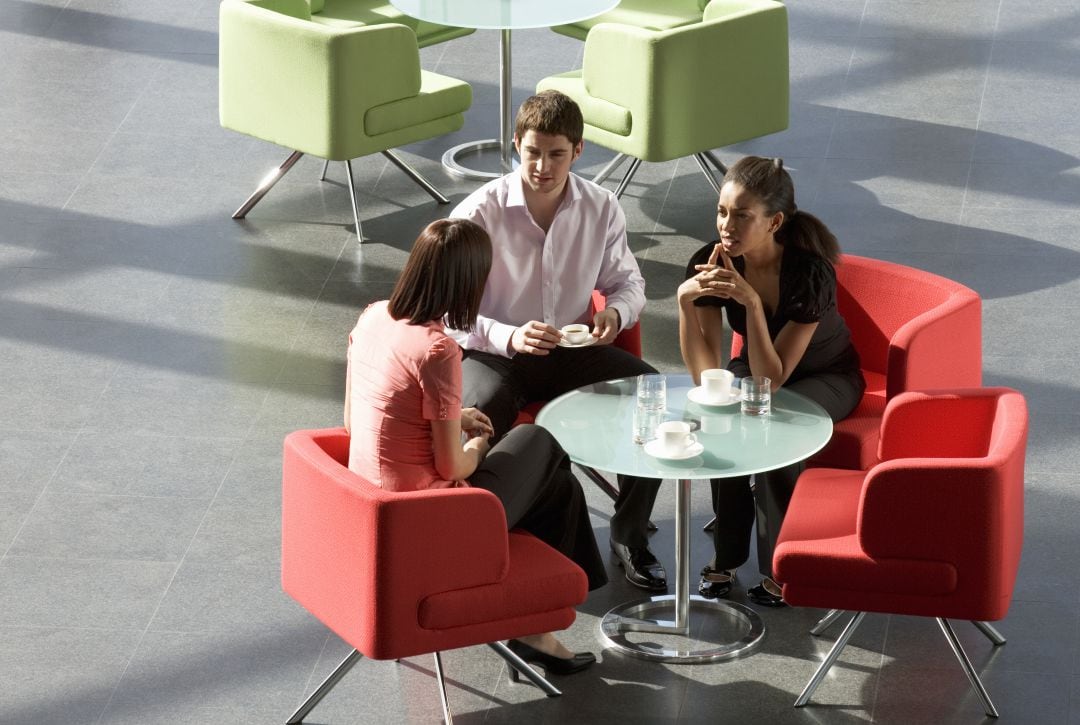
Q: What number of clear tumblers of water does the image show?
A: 3